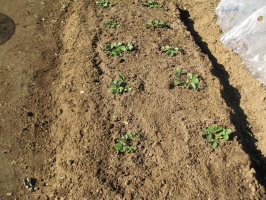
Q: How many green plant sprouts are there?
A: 10